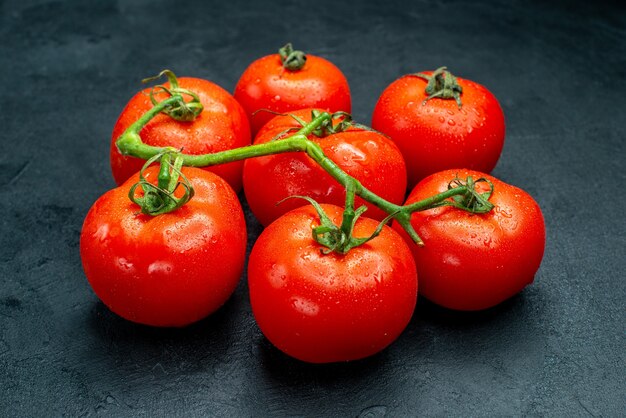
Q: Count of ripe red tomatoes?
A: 7